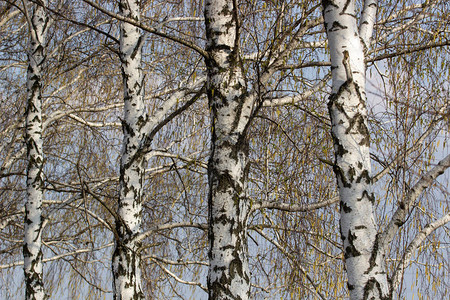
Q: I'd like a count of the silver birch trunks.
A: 4